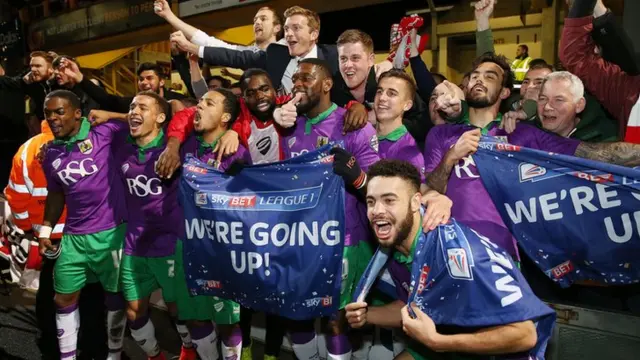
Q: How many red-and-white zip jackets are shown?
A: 1